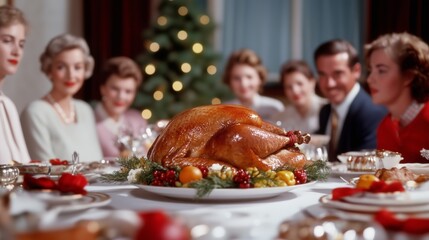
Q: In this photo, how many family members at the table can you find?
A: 7